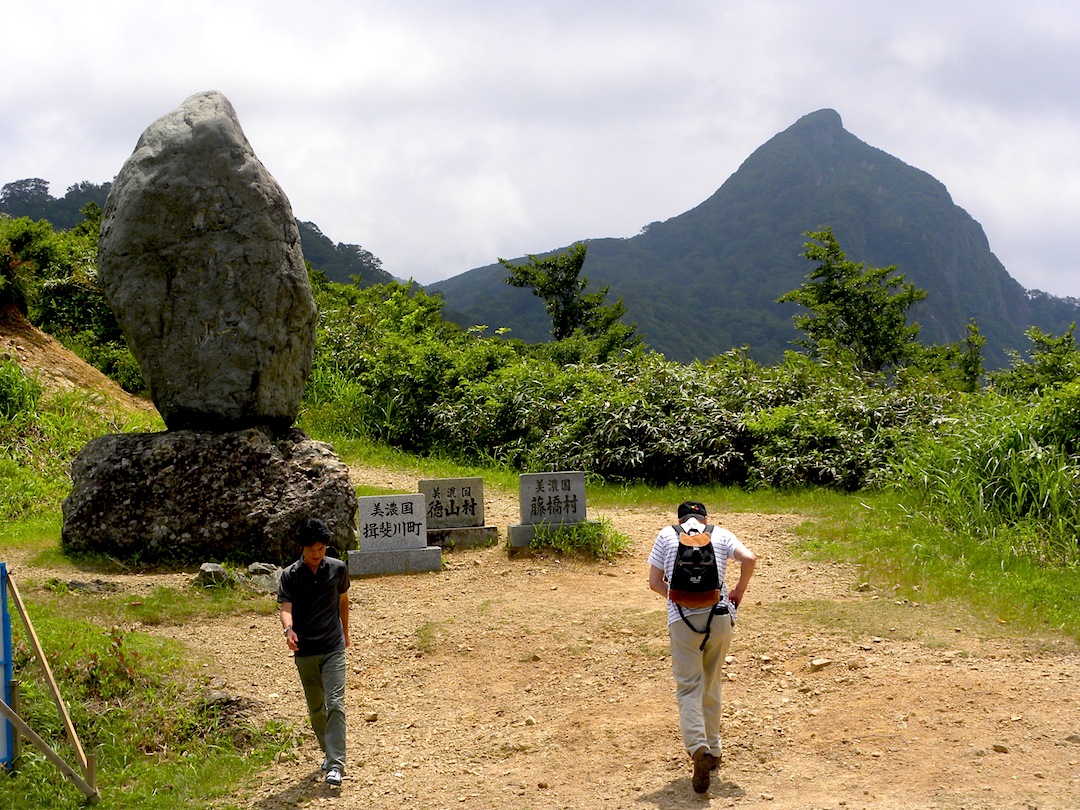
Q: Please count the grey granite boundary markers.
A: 3